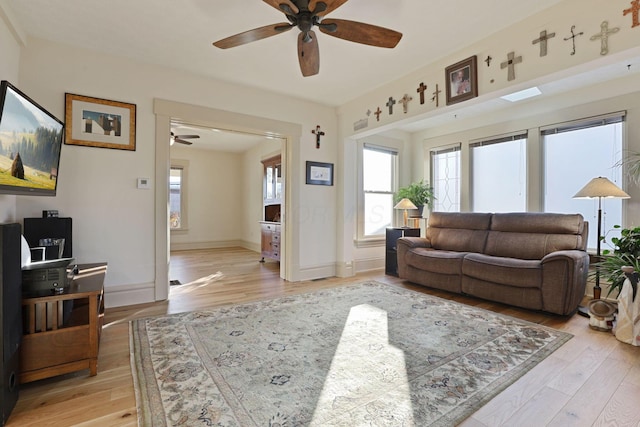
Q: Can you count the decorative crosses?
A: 13